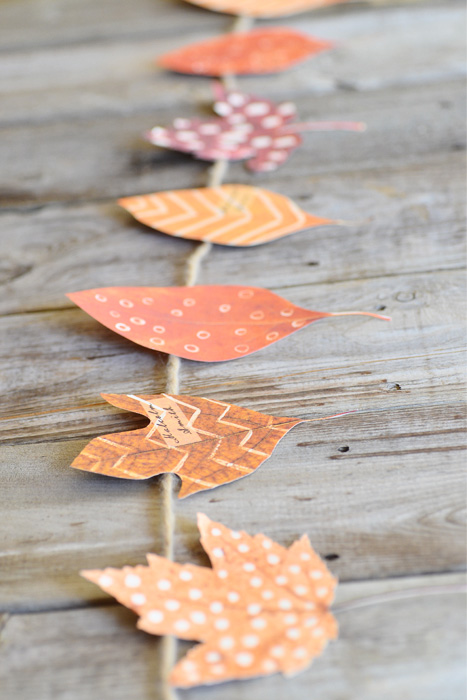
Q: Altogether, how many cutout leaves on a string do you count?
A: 7